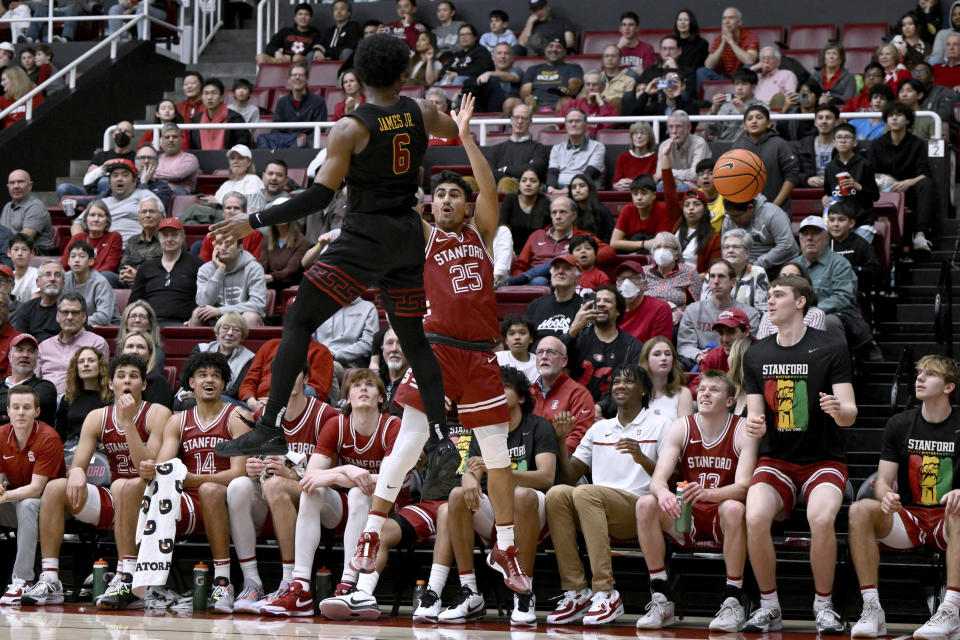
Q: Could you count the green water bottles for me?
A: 4